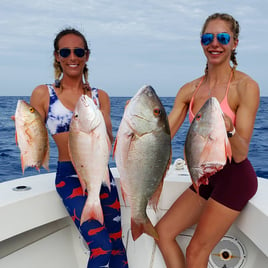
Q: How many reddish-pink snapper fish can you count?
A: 4